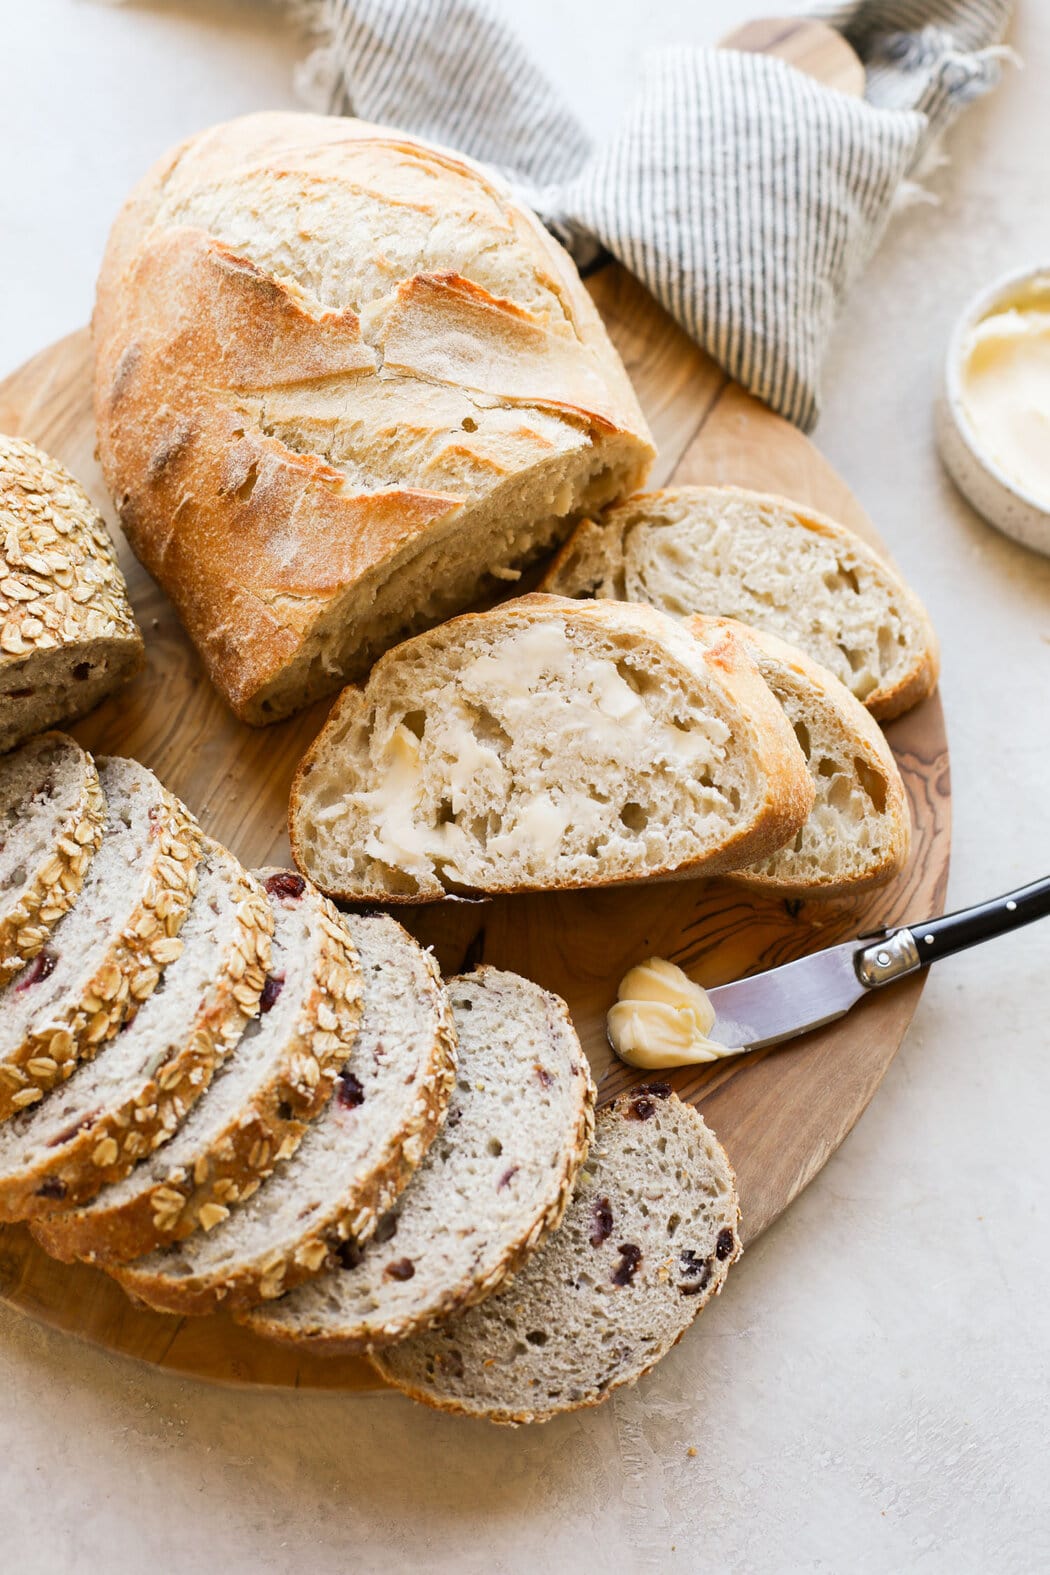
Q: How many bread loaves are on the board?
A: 2